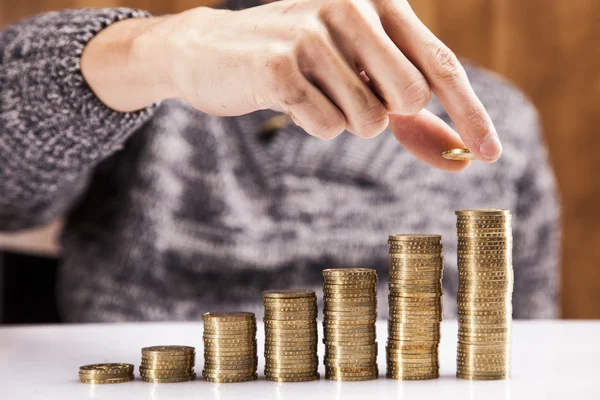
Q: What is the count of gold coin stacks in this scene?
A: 7